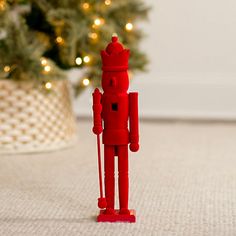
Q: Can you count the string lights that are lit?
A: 14